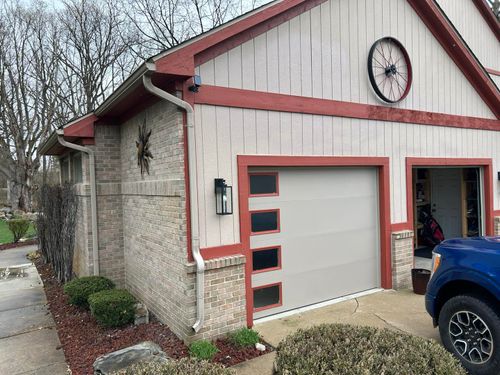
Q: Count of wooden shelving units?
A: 2